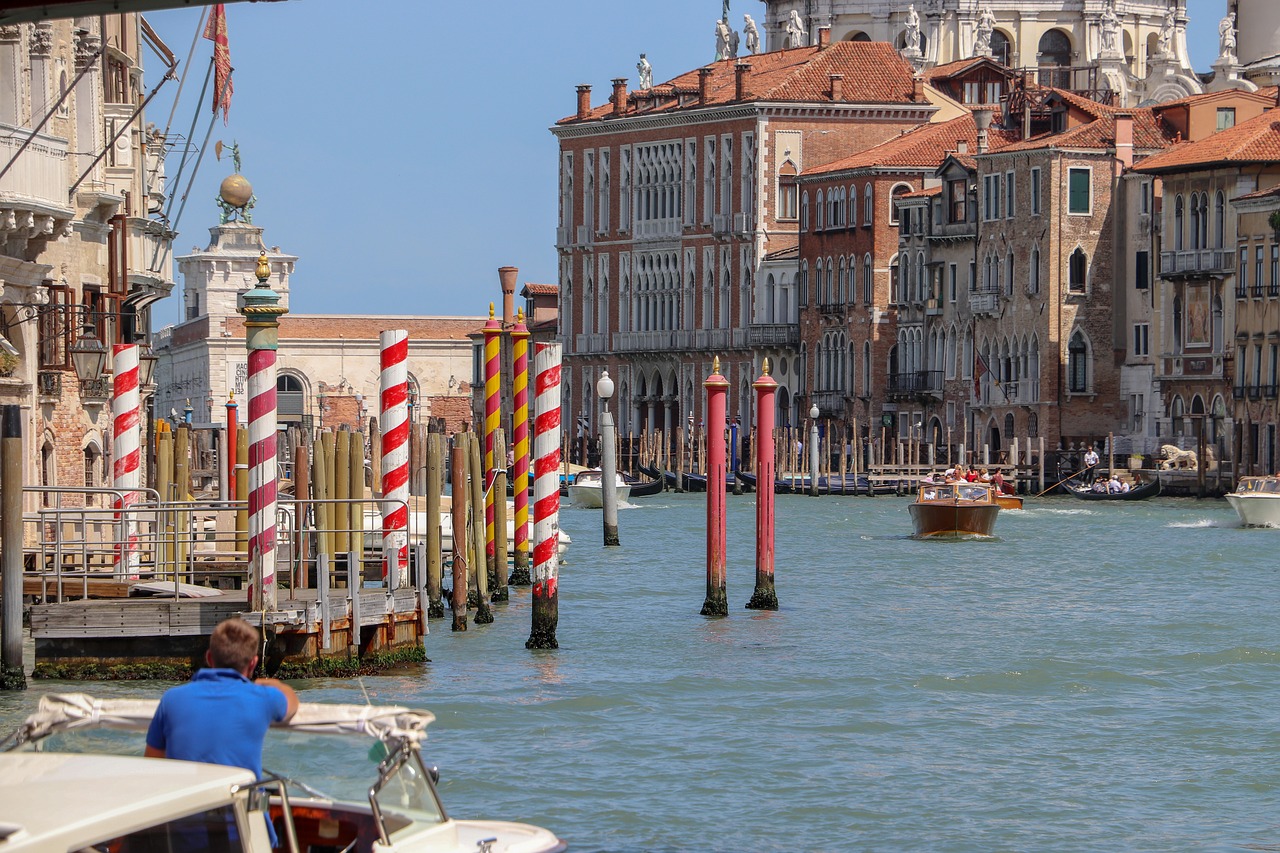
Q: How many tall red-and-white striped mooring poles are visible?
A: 4